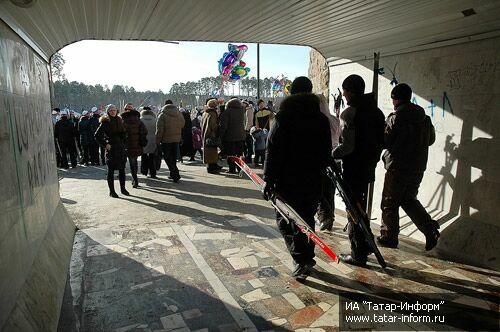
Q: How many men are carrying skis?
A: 2